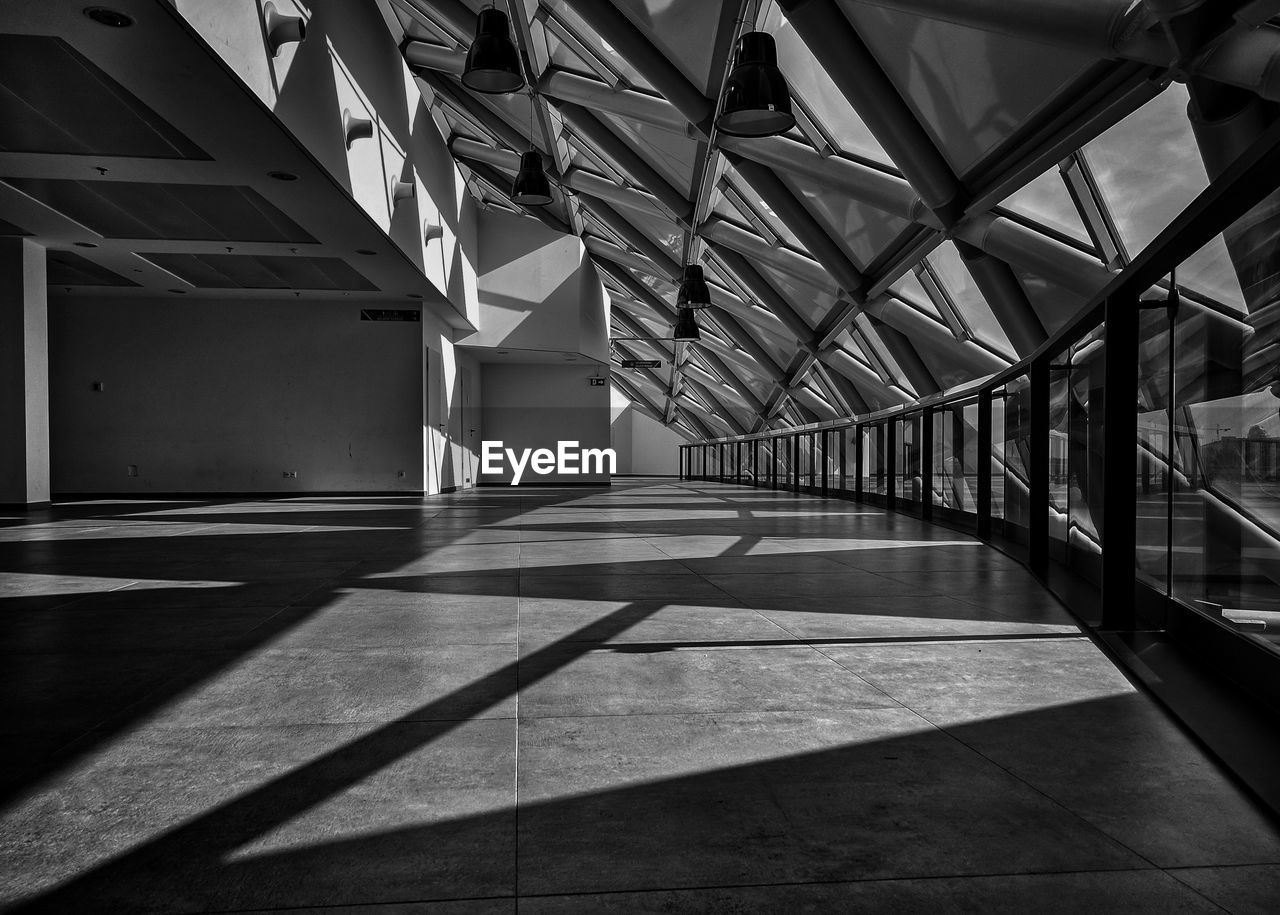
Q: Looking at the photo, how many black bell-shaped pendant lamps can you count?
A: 5